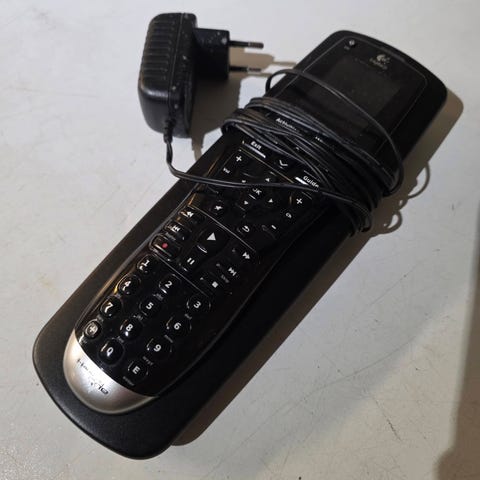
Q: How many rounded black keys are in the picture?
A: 12